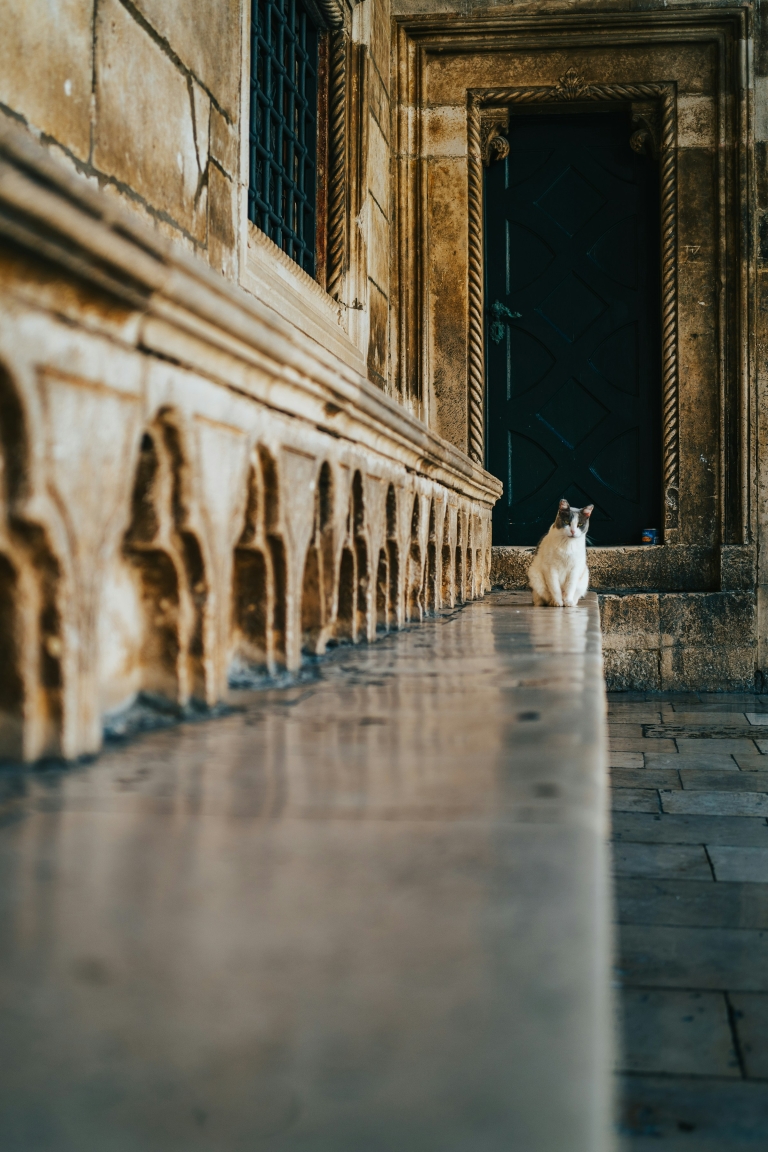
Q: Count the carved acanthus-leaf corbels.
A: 2